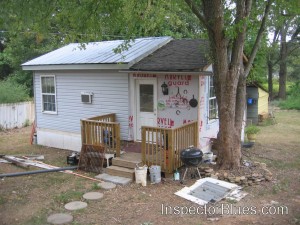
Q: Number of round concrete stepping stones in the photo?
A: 4